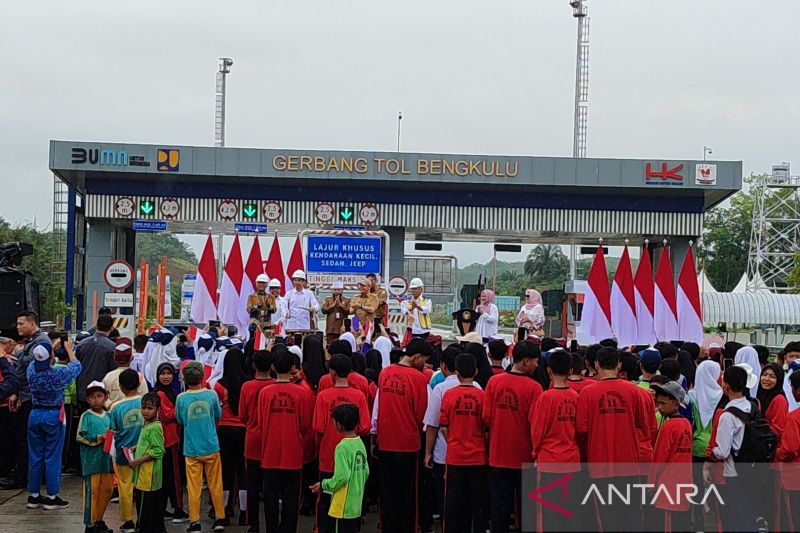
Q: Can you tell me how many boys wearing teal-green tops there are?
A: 3